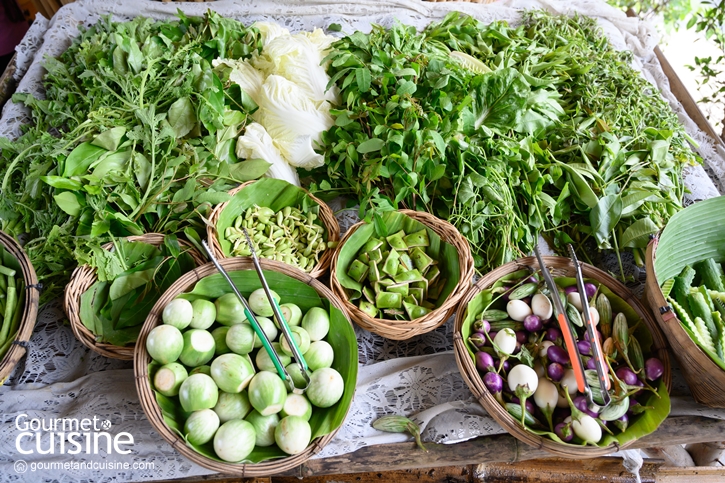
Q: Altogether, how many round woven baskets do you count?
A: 7